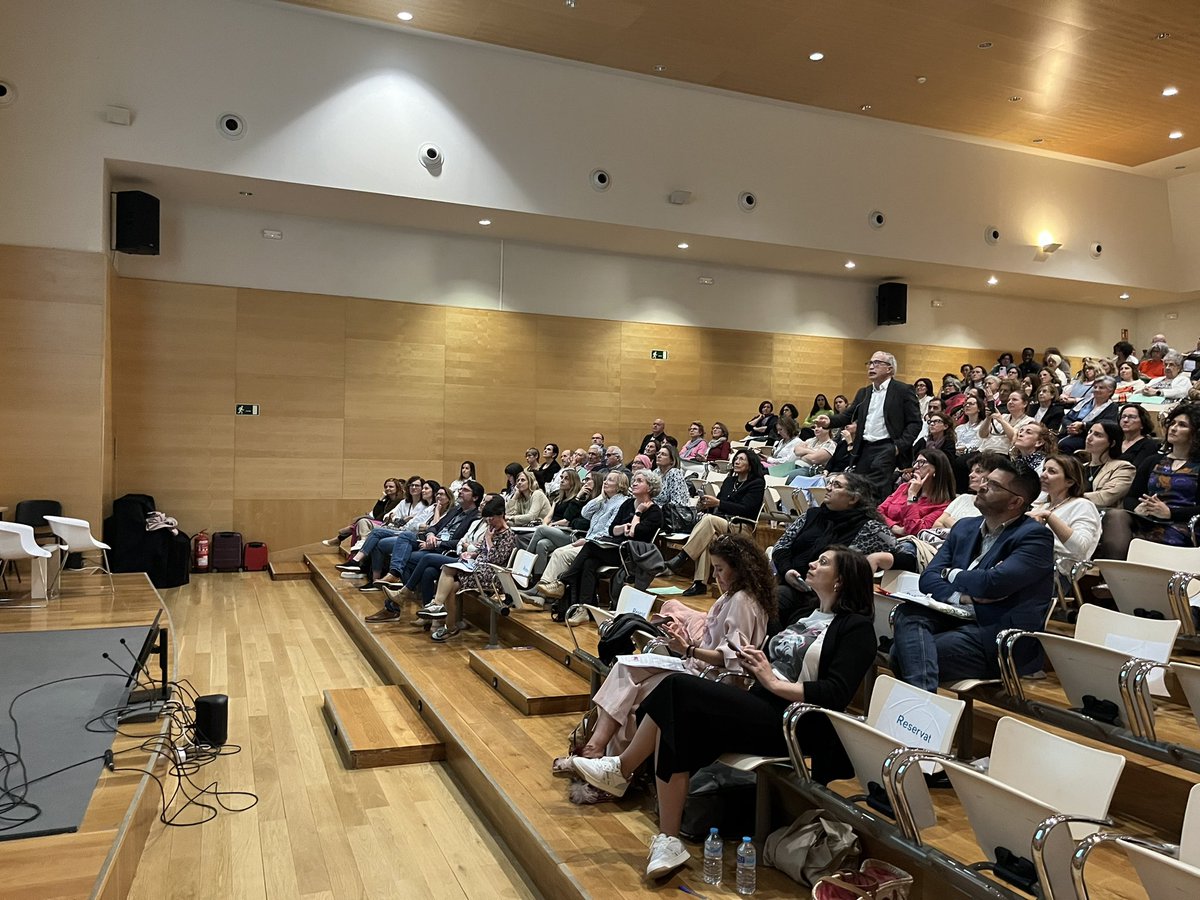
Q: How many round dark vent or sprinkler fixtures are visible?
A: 8